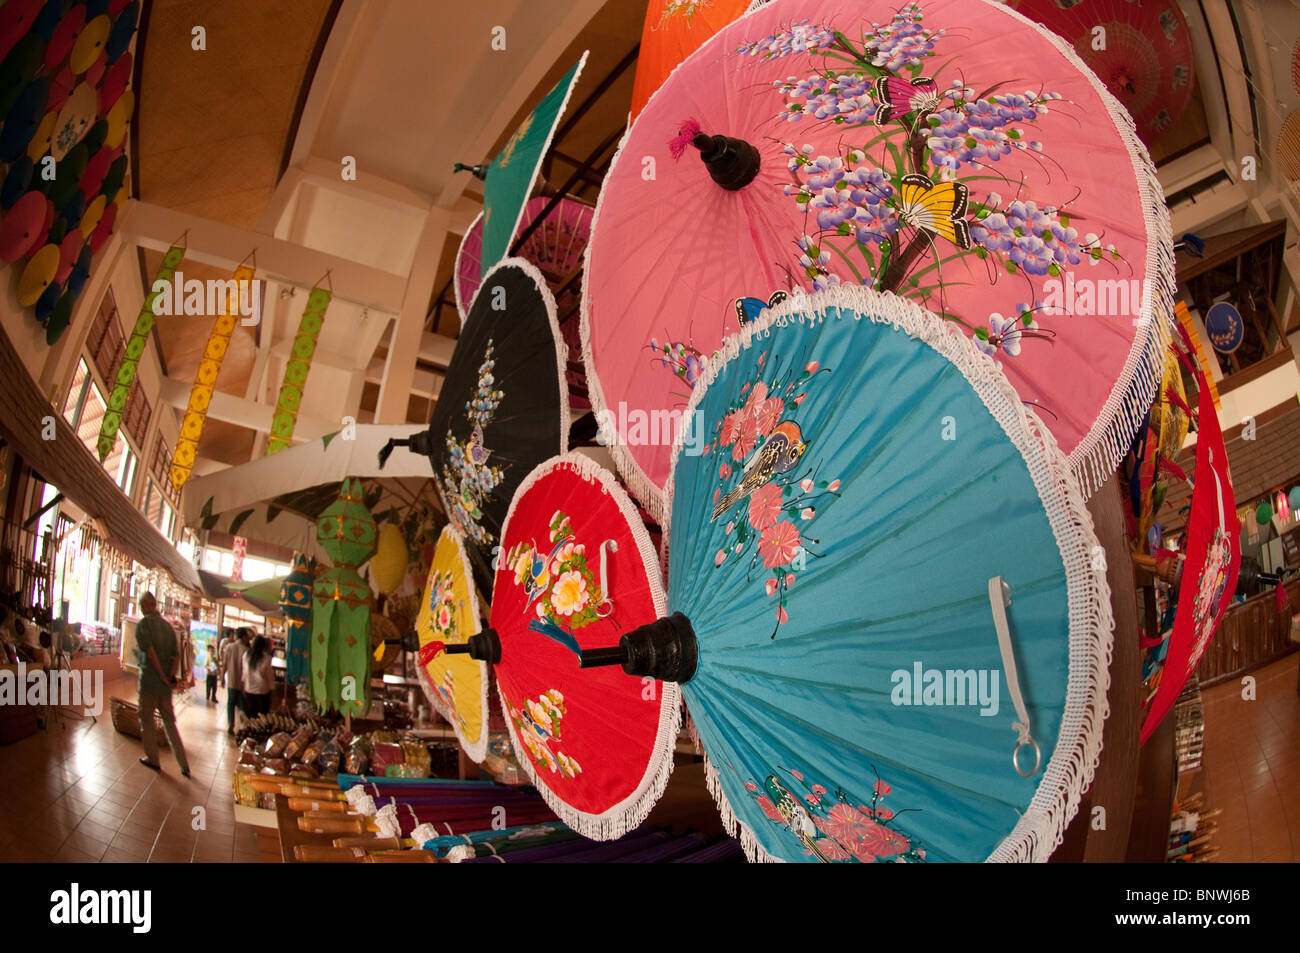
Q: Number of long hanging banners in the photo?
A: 3